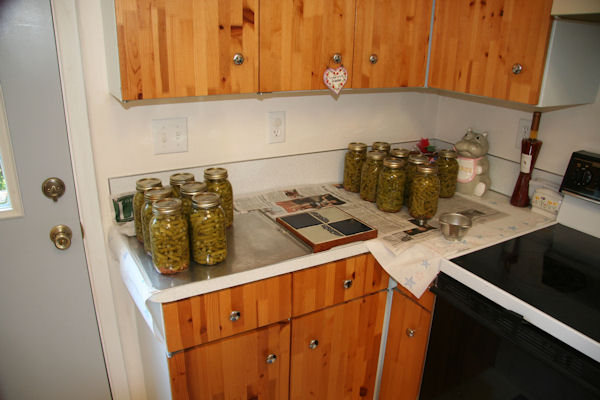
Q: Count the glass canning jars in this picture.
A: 15